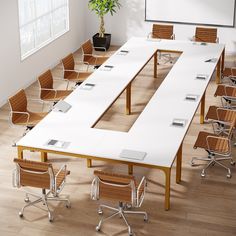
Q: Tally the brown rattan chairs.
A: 12